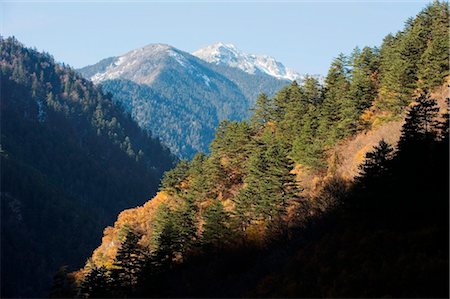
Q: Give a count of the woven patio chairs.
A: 0